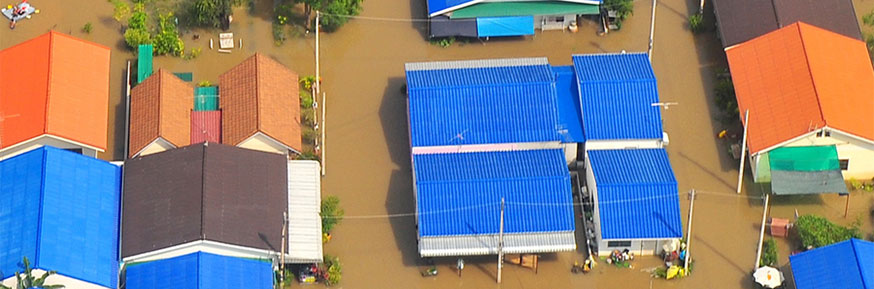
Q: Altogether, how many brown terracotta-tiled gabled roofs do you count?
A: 2